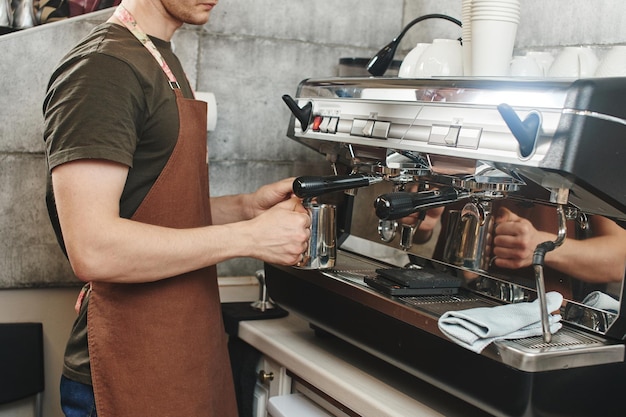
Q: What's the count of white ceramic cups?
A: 6